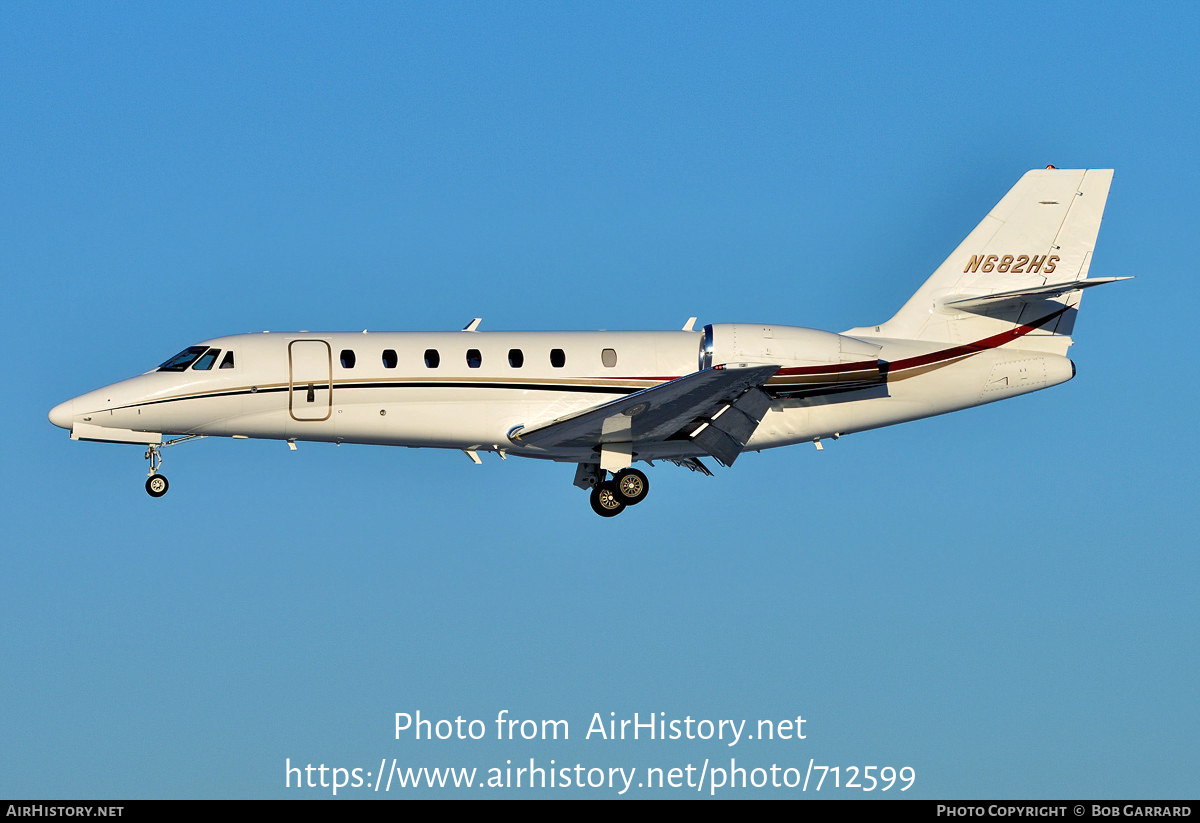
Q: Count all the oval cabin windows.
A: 7